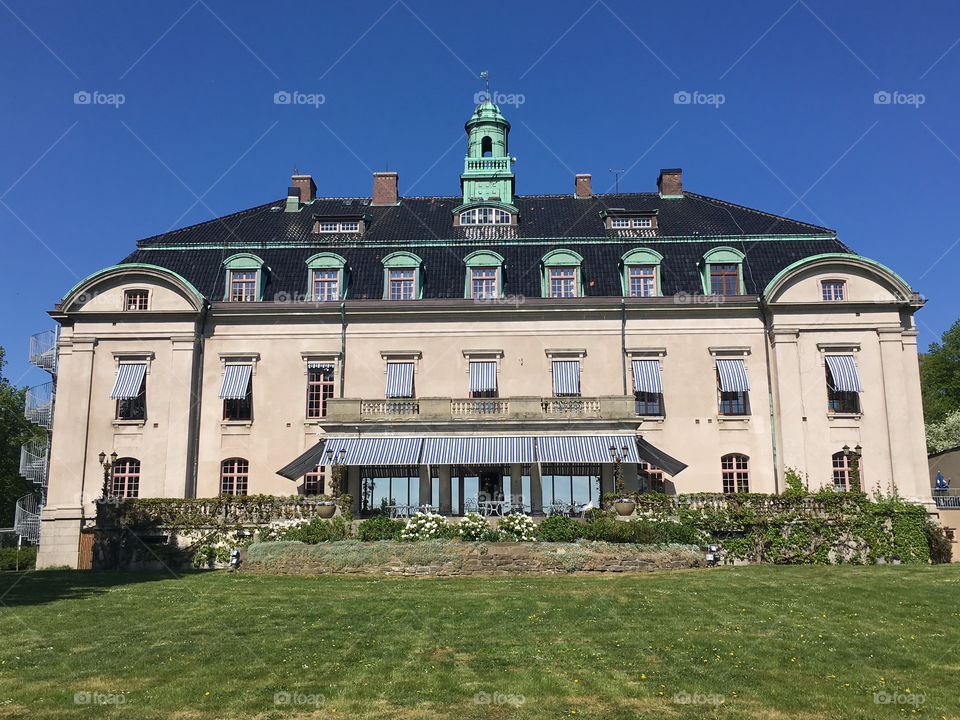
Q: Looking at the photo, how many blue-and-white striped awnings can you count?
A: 11